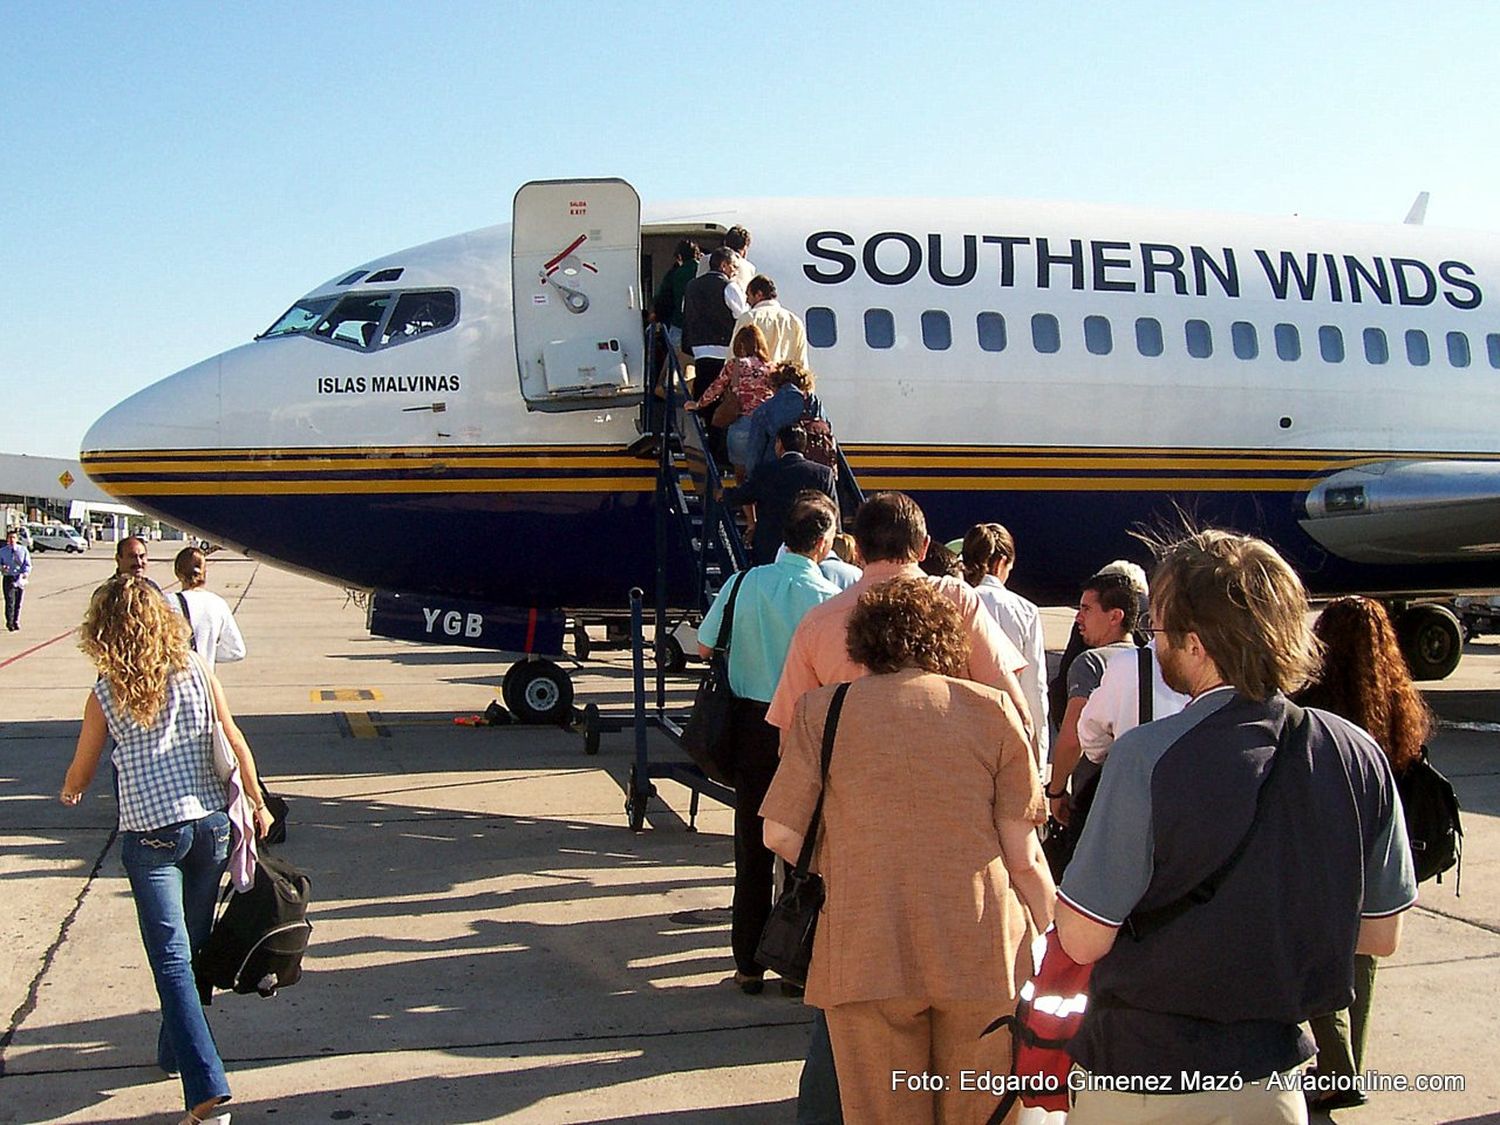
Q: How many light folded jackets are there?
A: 1